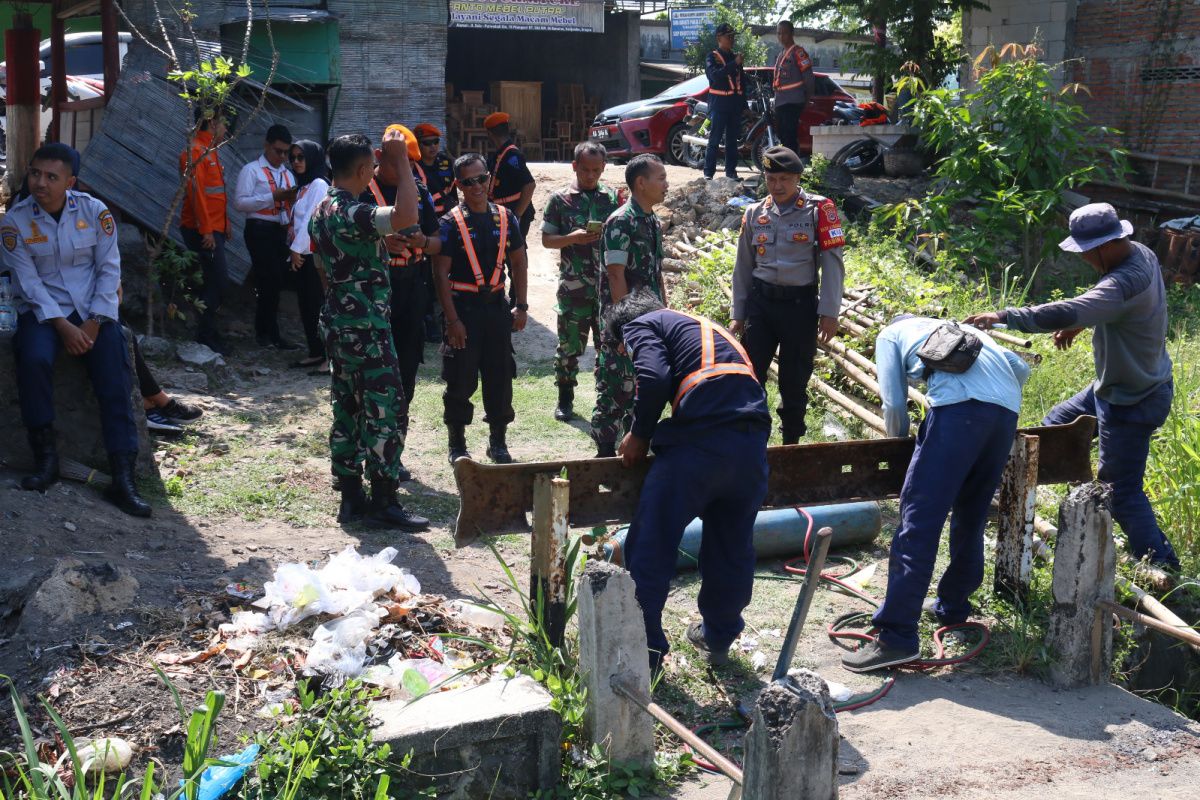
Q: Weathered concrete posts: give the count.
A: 3